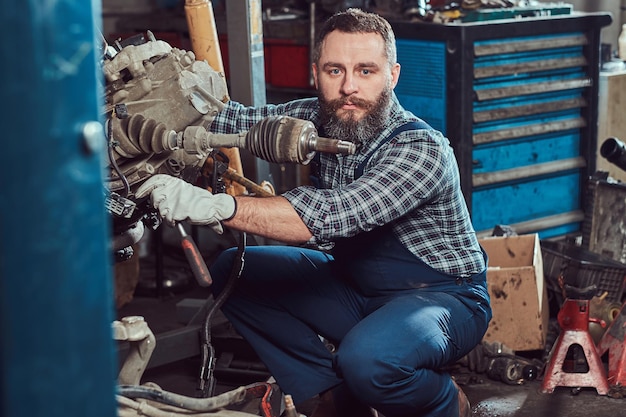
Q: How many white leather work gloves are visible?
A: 1